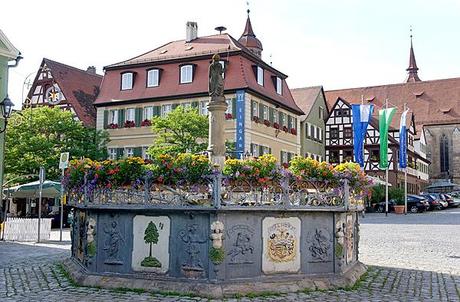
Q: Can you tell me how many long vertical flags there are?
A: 3